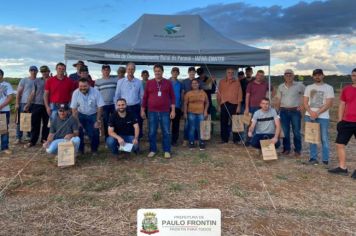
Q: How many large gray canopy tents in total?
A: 1